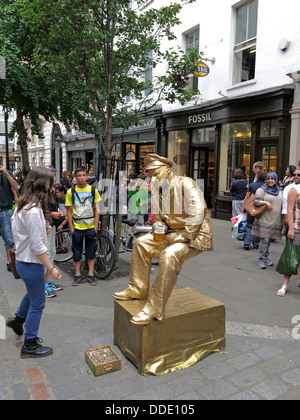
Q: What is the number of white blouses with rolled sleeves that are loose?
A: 1